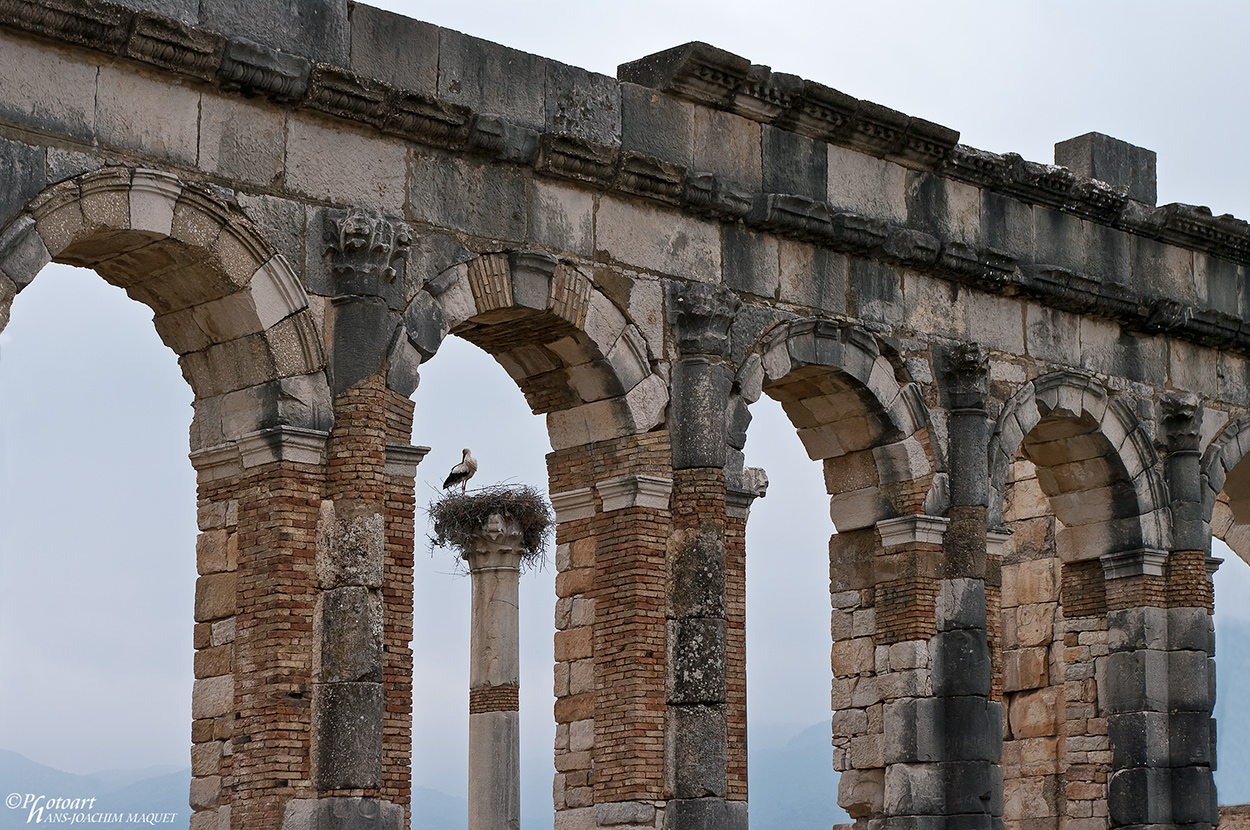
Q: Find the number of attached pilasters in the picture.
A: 4